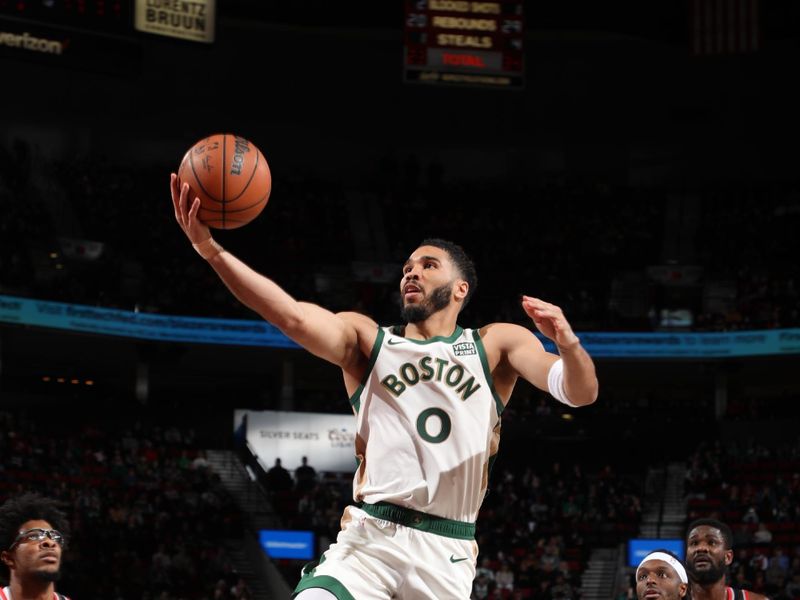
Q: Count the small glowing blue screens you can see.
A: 2